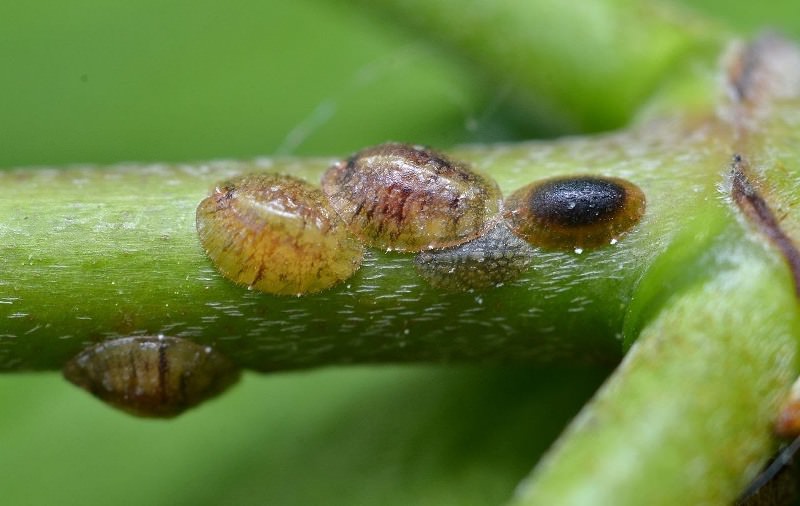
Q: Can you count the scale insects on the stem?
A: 5